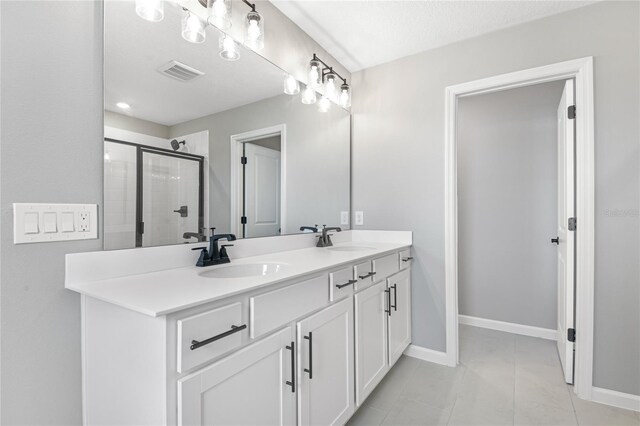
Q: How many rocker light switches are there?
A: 3